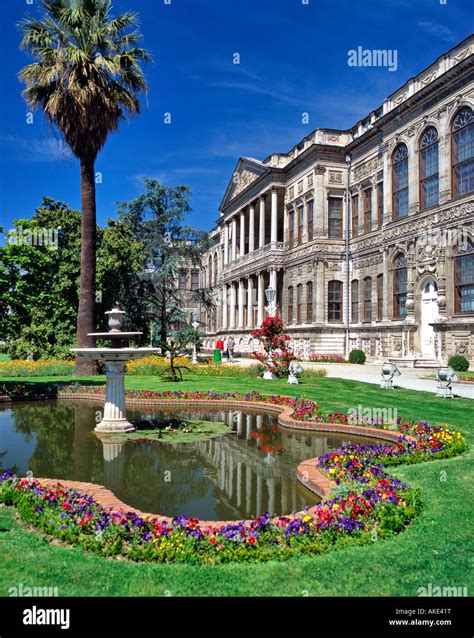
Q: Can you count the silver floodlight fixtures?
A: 3